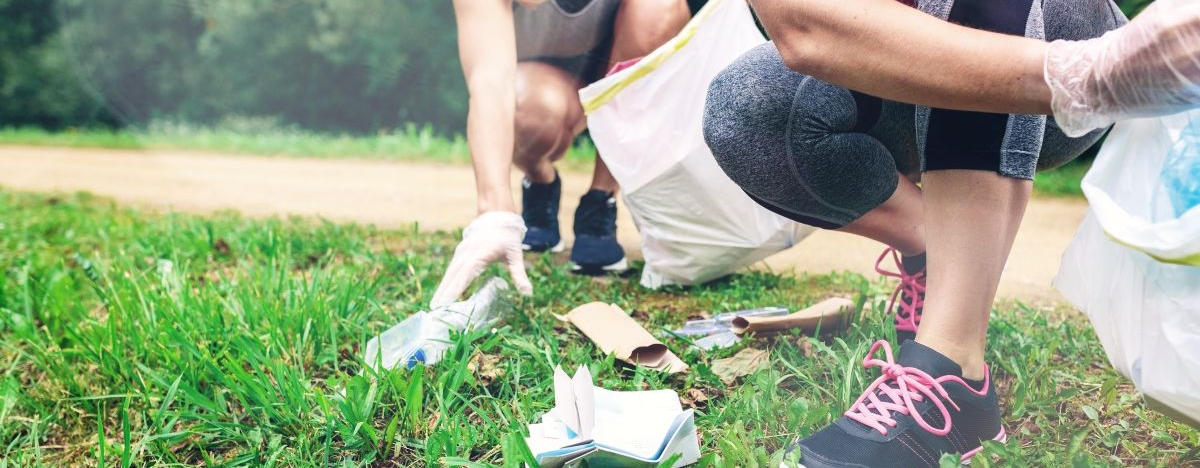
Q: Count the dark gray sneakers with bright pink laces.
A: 2